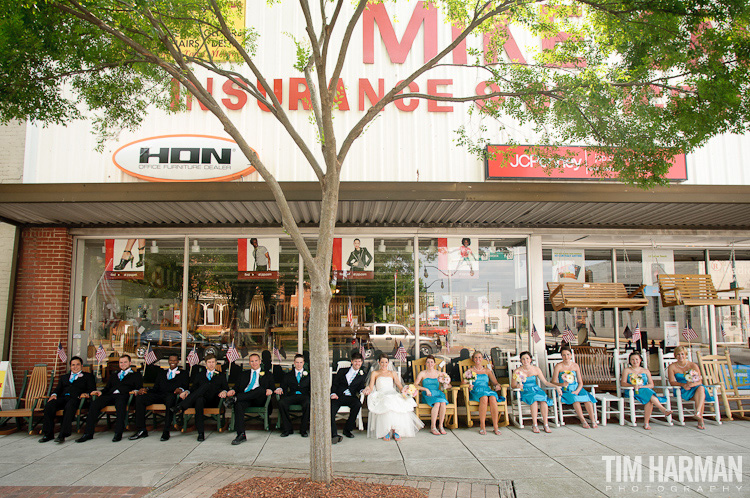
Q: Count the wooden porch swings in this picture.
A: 2